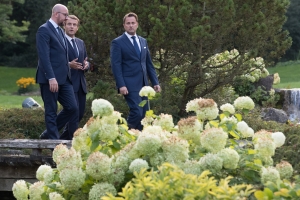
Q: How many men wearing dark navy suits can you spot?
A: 3